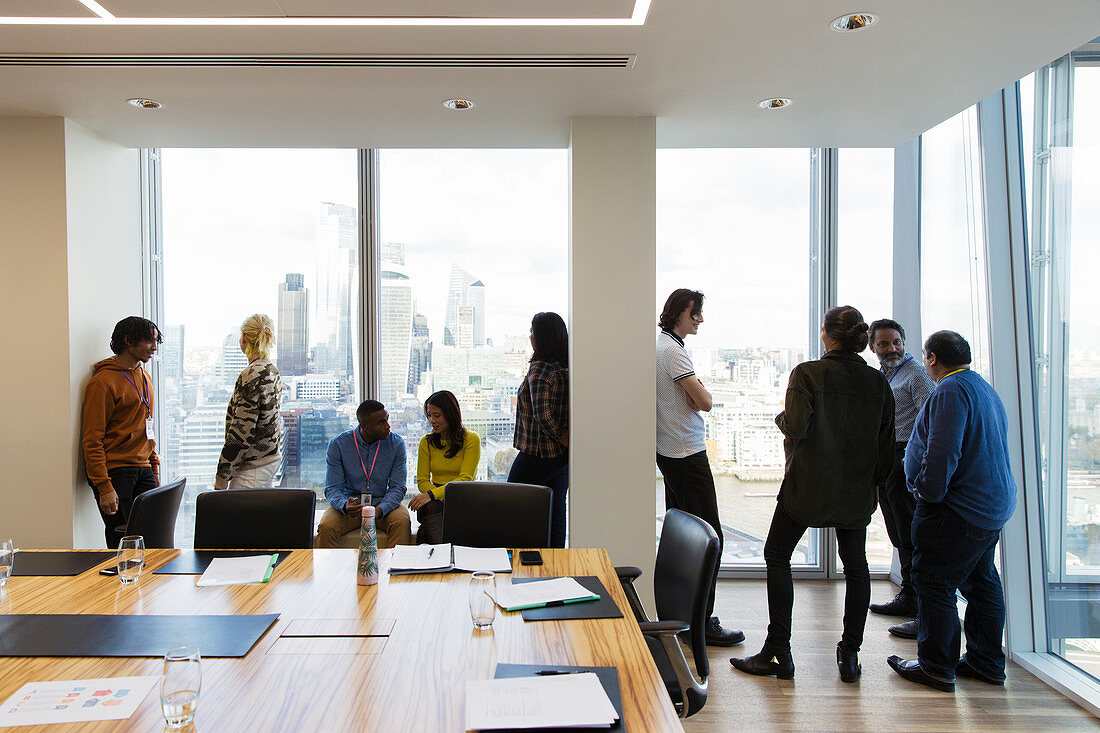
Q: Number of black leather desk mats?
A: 5